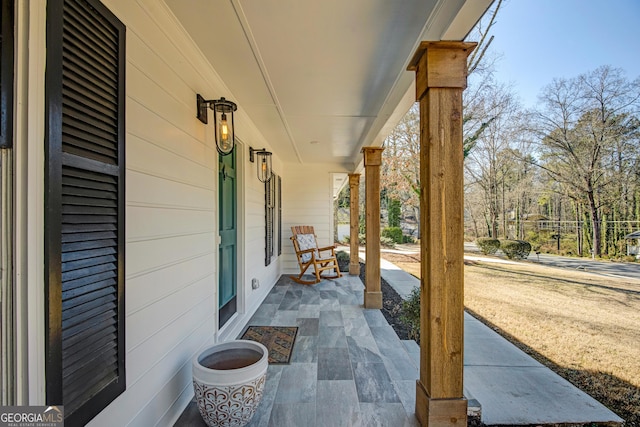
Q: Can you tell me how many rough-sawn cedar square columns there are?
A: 3